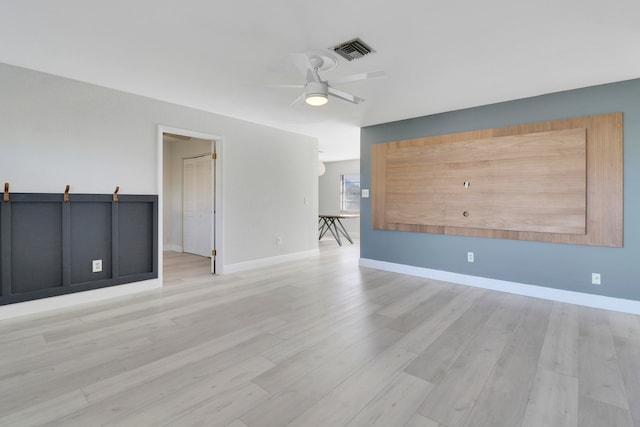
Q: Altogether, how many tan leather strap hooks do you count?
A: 3